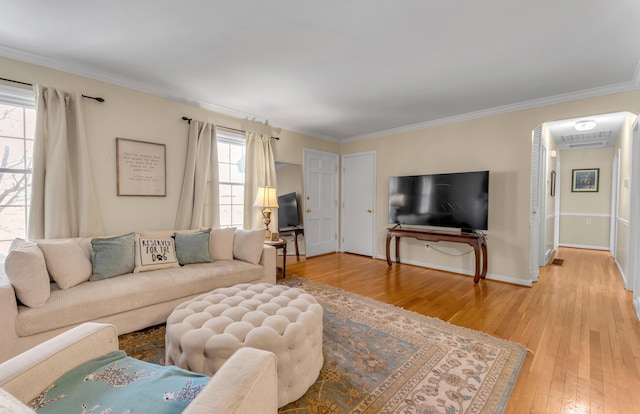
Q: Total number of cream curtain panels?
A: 3